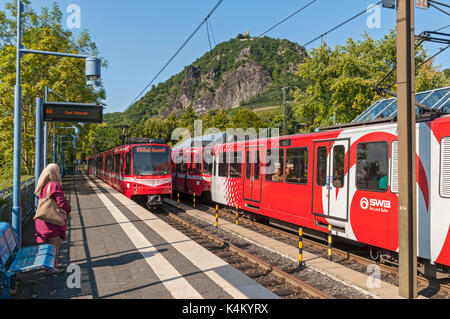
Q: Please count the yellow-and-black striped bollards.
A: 6